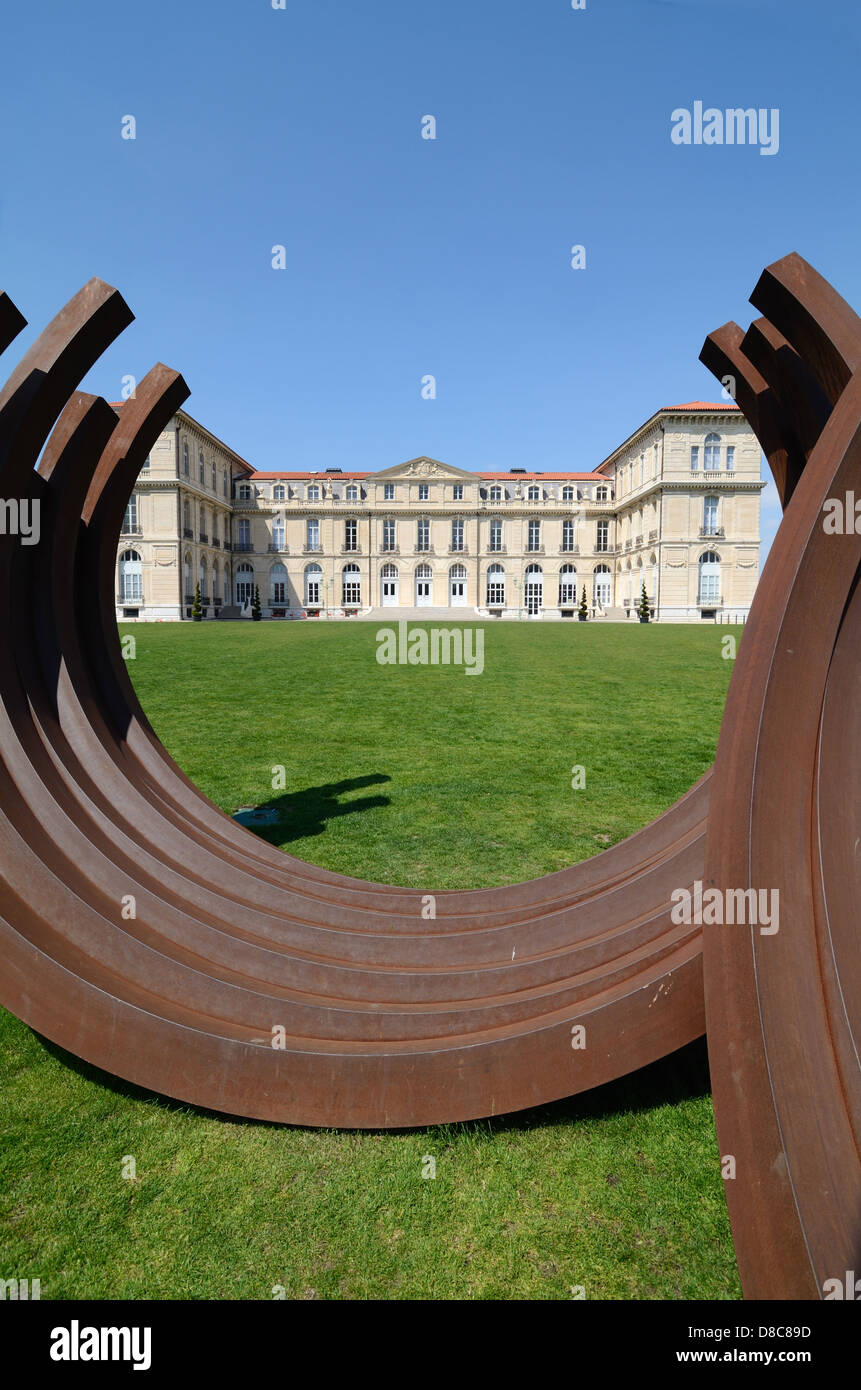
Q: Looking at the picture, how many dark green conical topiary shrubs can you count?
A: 4